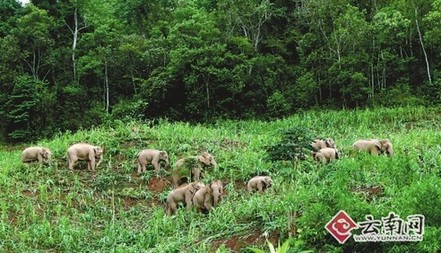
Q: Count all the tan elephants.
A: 10